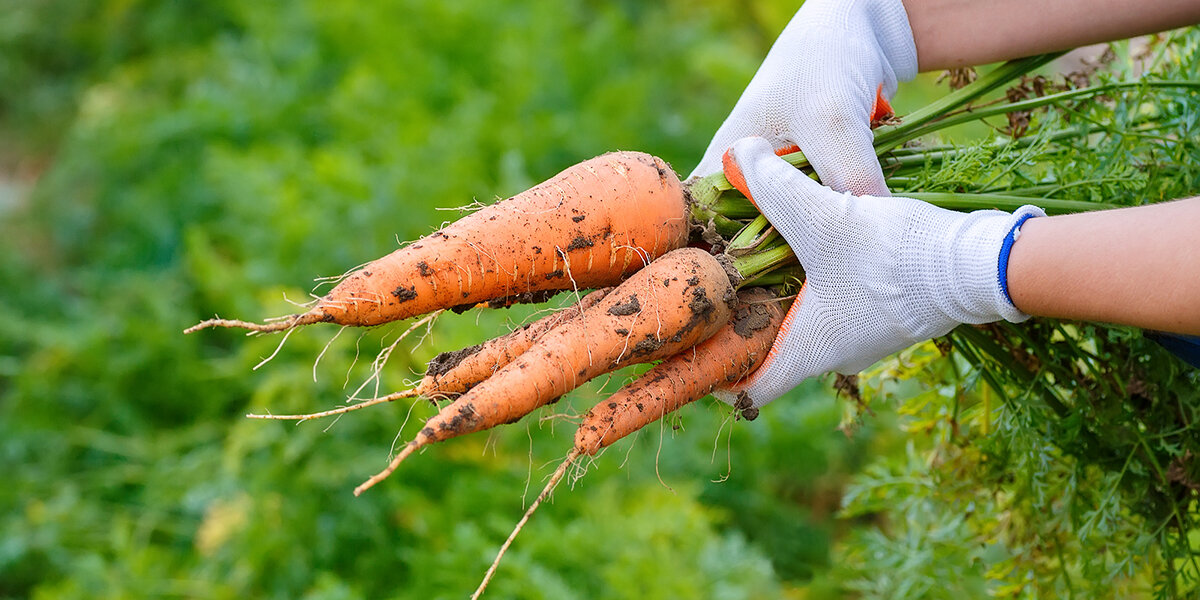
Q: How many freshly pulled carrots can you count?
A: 4